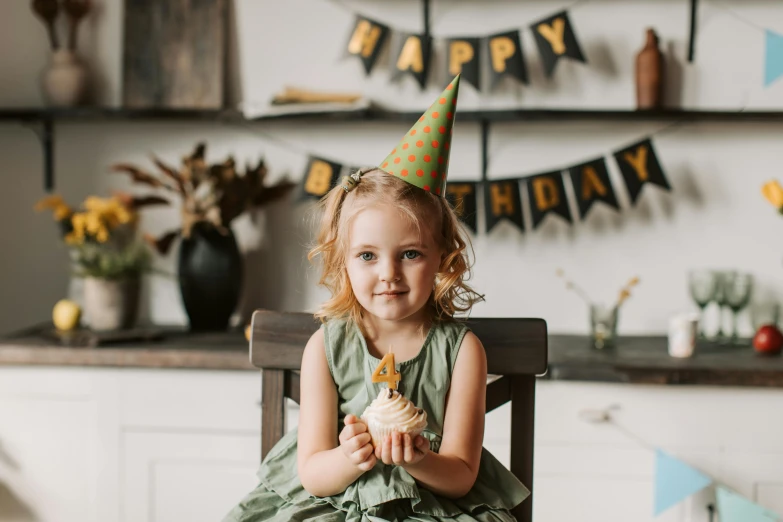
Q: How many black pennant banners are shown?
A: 11